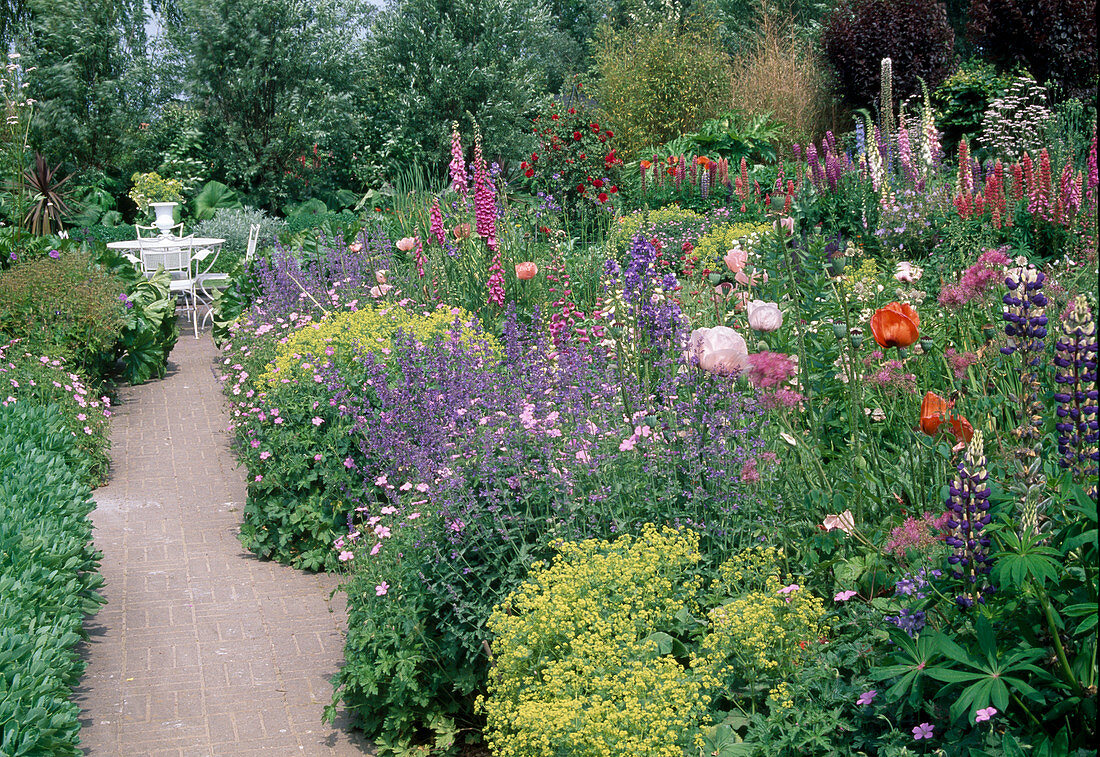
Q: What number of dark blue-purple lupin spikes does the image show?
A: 3